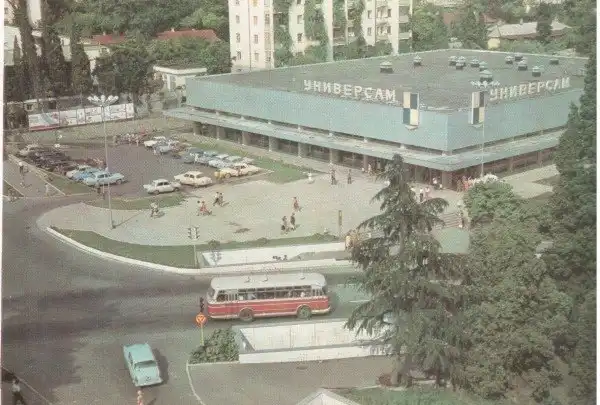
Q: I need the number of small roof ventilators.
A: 13